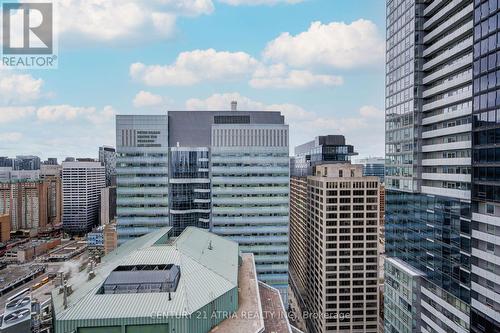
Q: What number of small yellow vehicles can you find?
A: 2